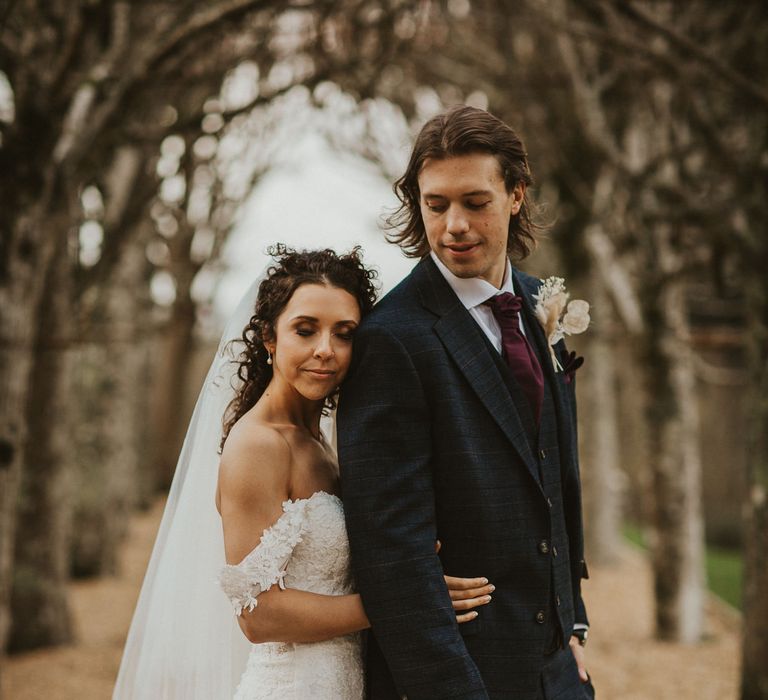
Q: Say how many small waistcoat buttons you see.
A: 4